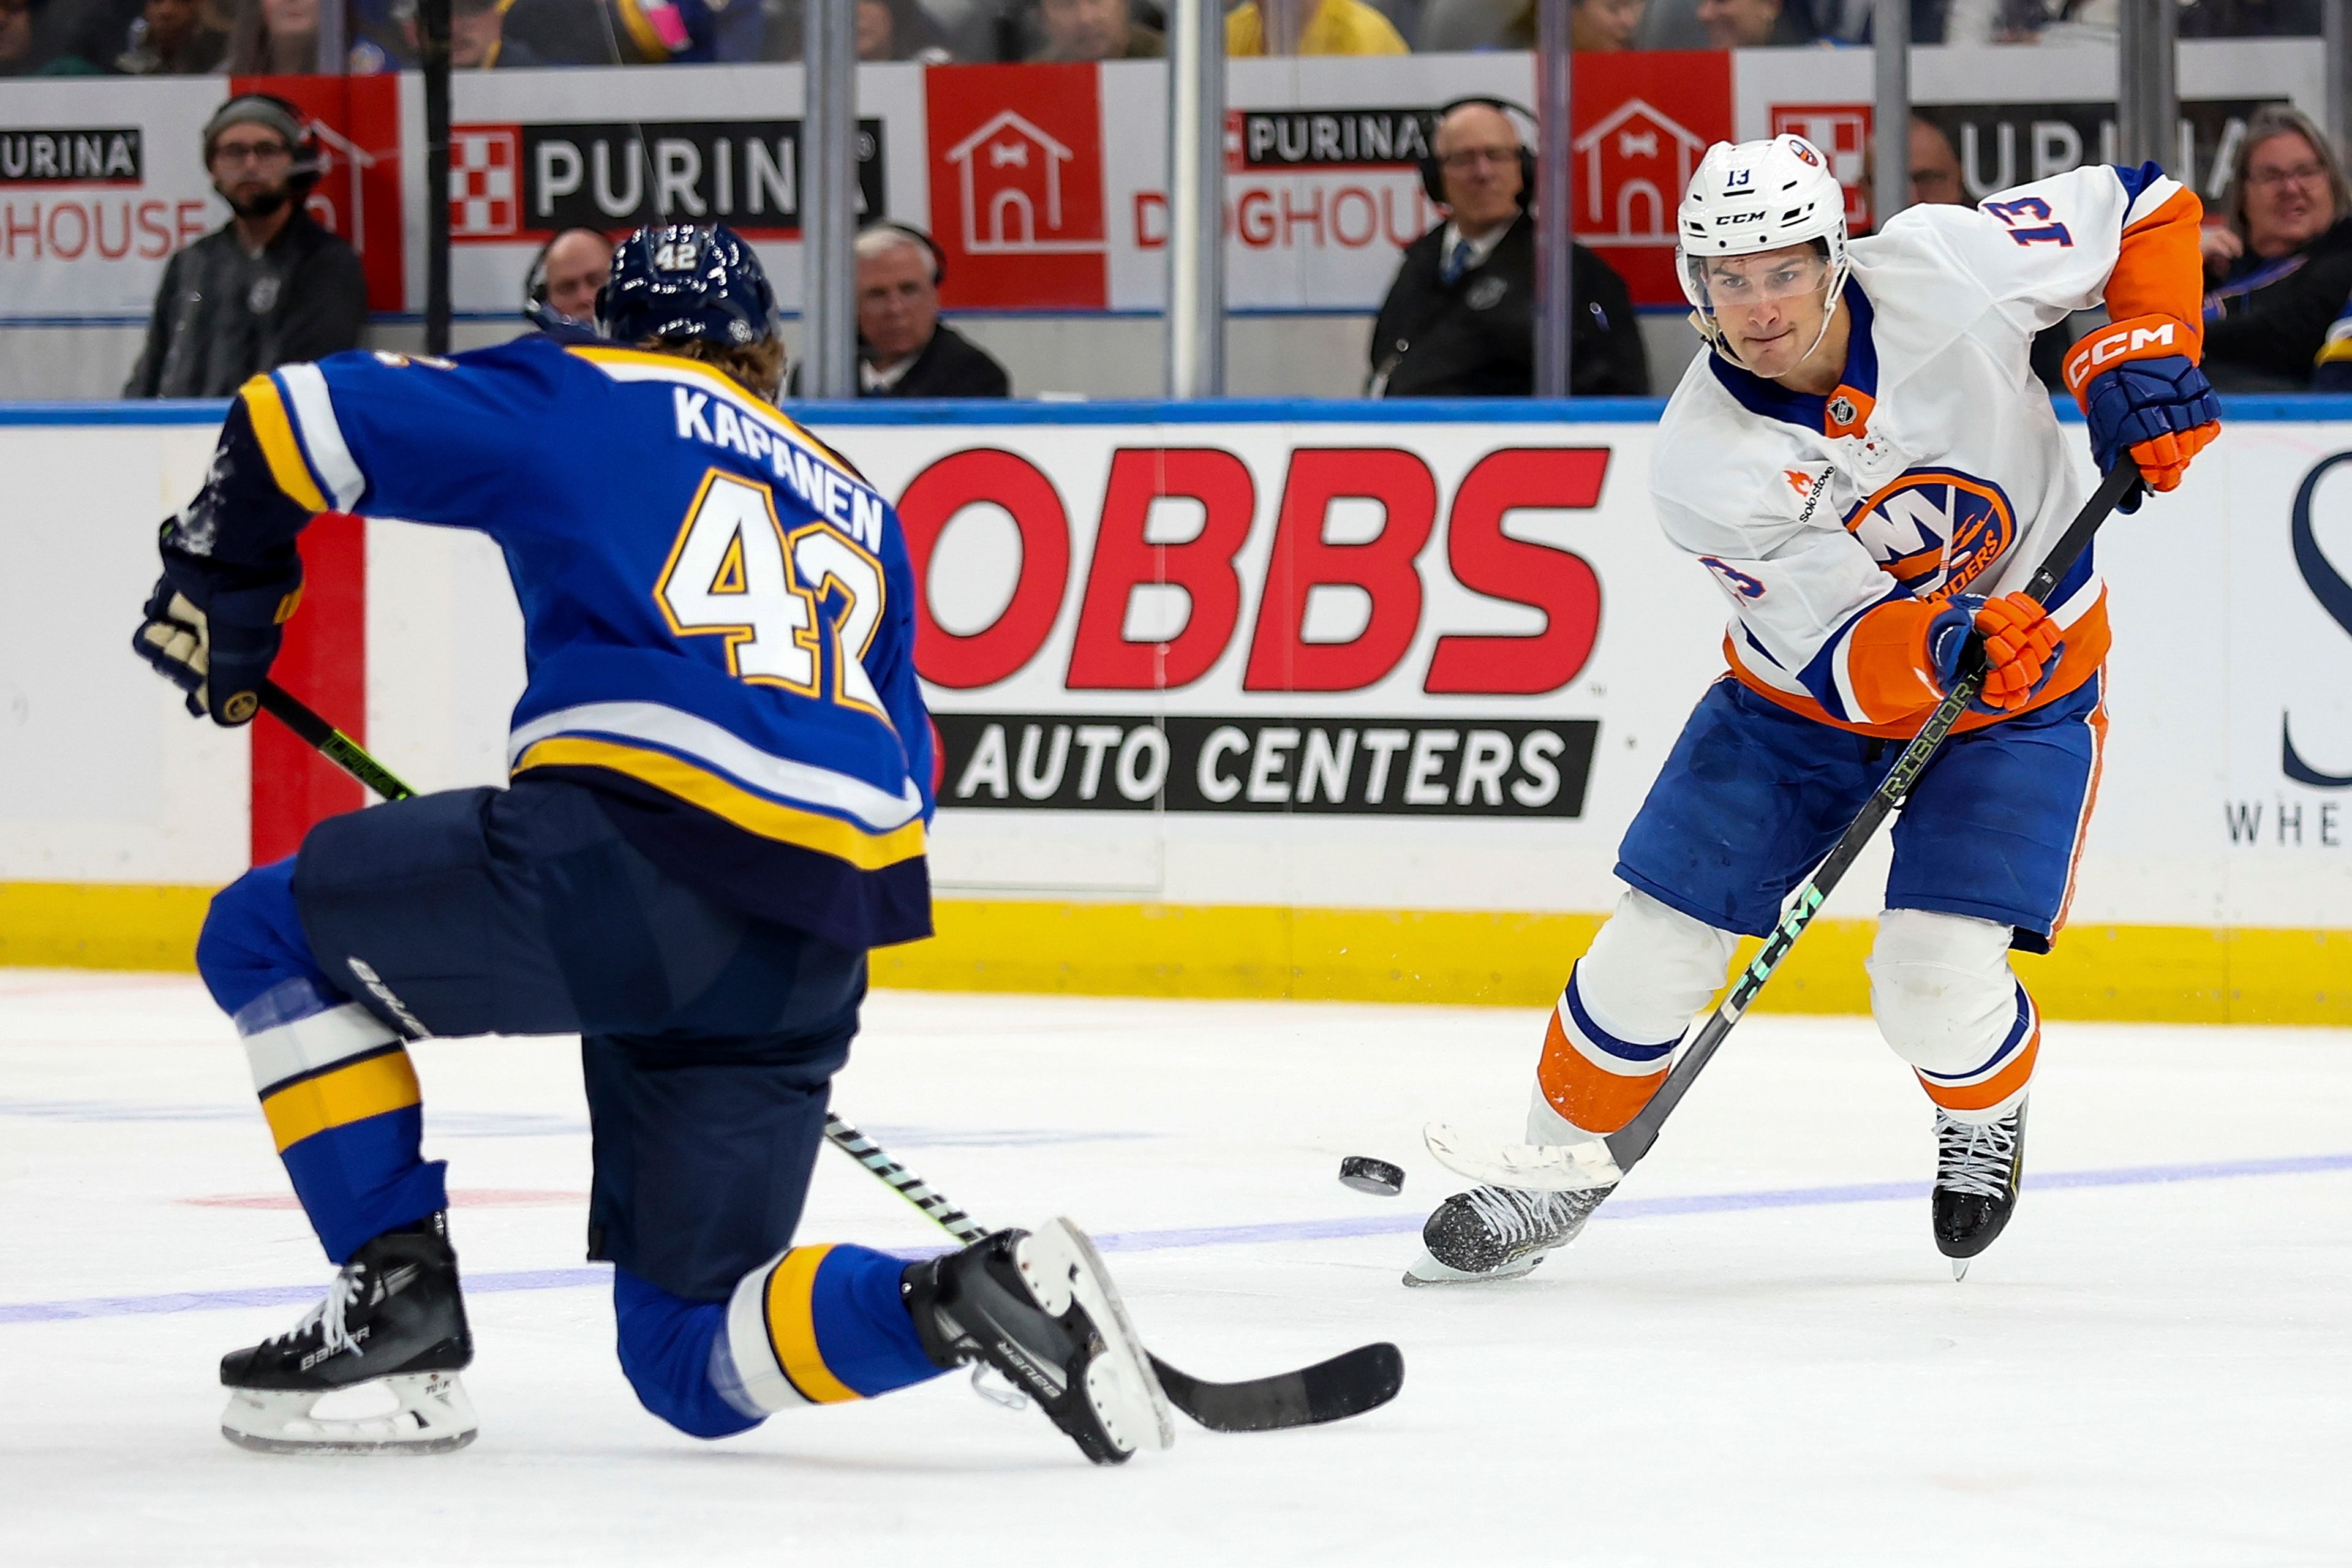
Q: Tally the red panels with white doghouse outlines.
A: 3